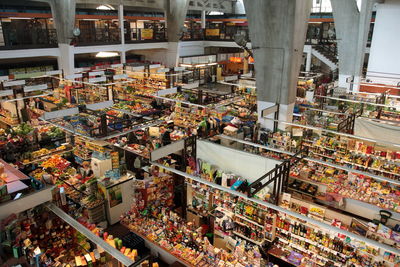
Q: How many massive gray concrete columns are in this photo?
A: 4